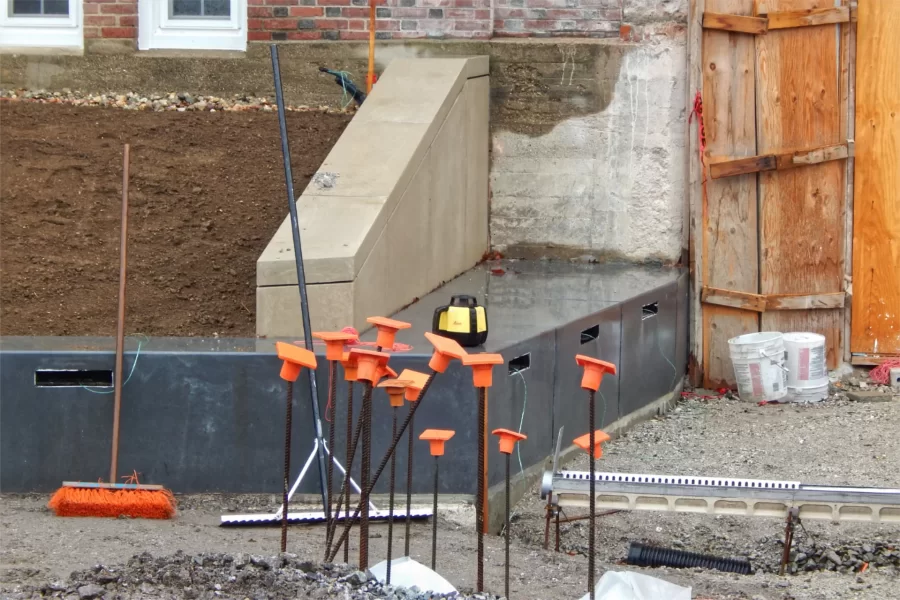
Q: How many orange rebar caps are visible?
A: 14